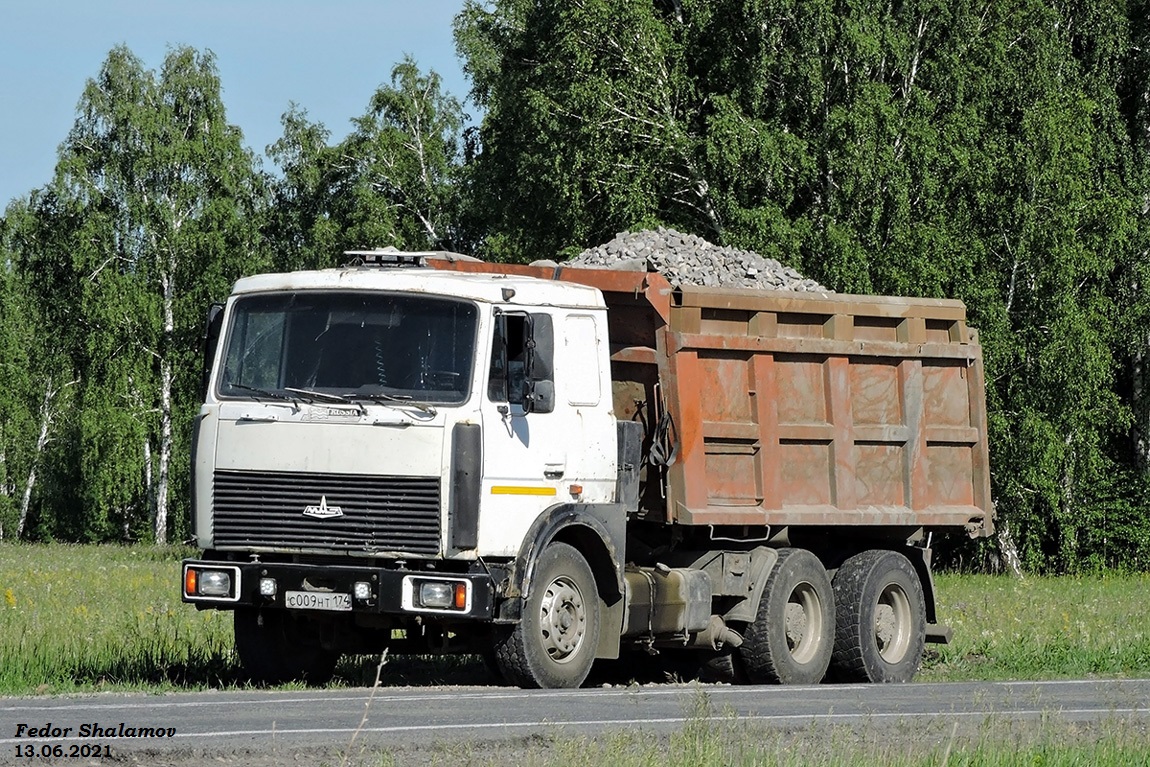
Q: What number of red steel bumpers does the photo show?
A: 0